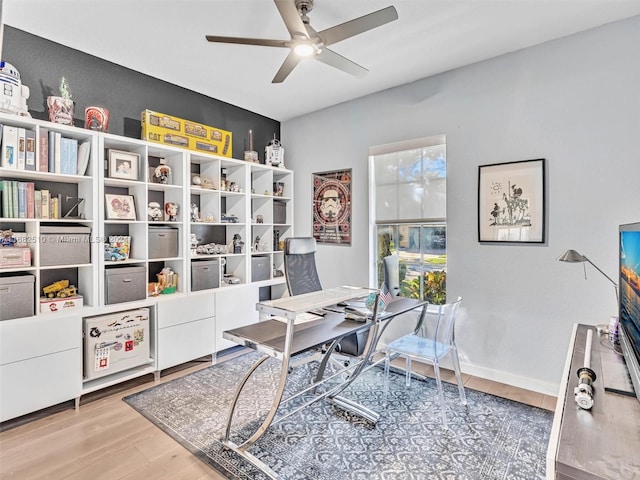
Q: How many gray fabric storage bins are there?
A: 7